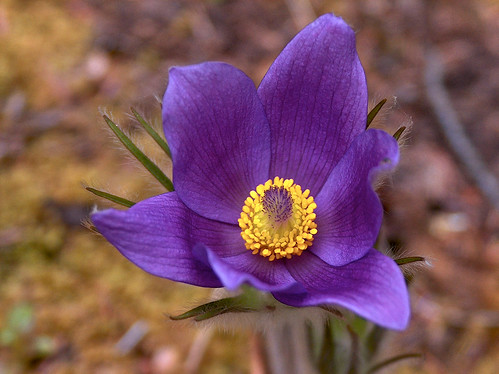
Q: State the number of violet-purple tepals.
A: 6